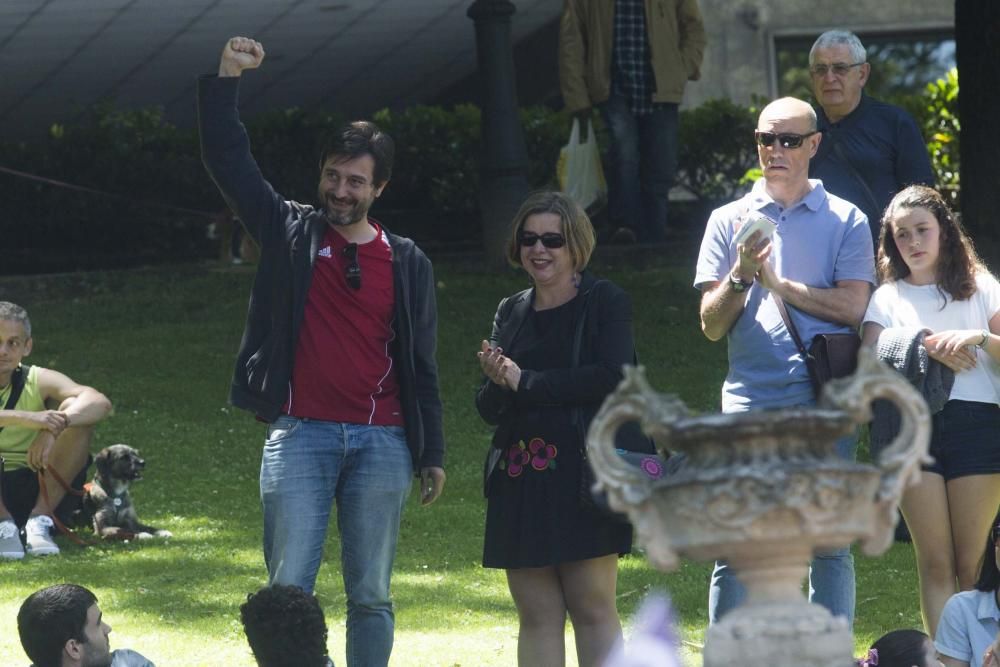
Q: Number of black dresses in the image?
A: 1